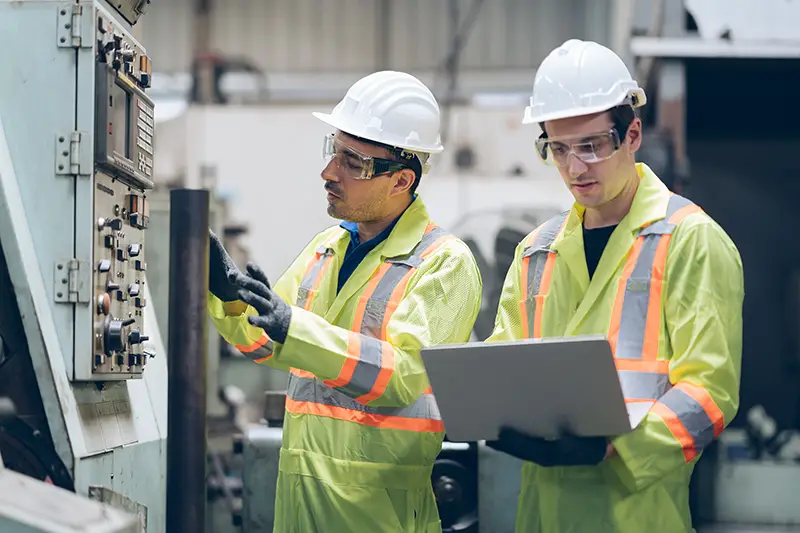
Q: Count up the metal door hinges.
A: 3